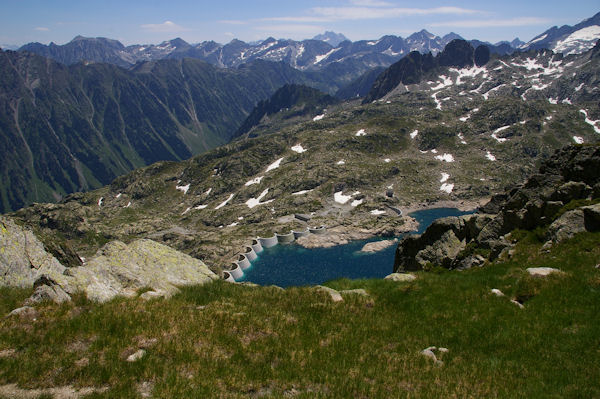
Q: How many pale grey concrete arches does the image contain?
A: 9